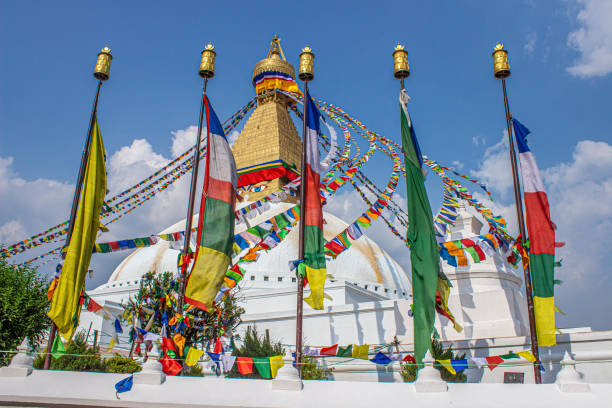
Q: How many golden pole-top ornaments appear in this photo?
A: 5